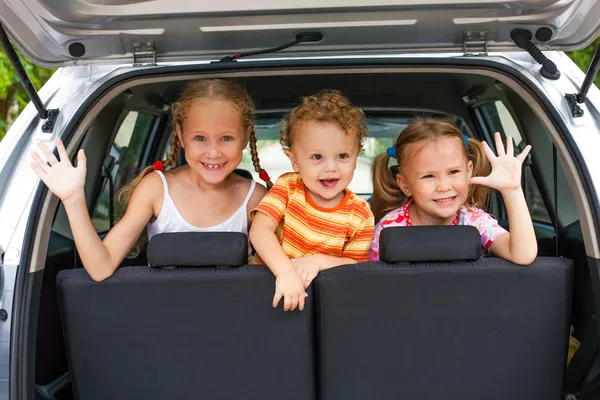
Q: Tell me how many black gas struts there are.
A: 2